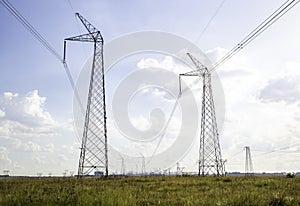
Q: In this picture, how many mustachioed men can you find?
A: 0